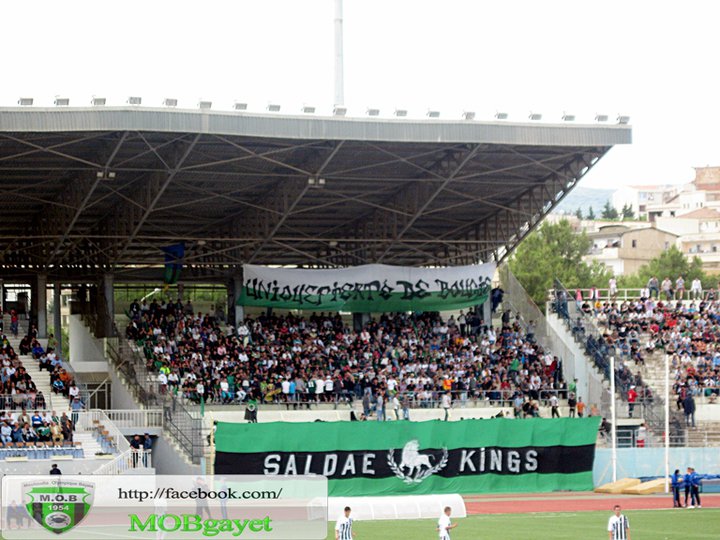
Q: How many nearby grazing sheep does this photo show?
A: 0